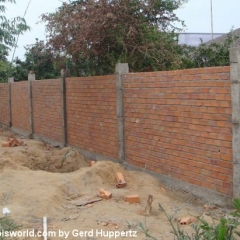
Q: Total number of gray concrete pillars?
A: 5